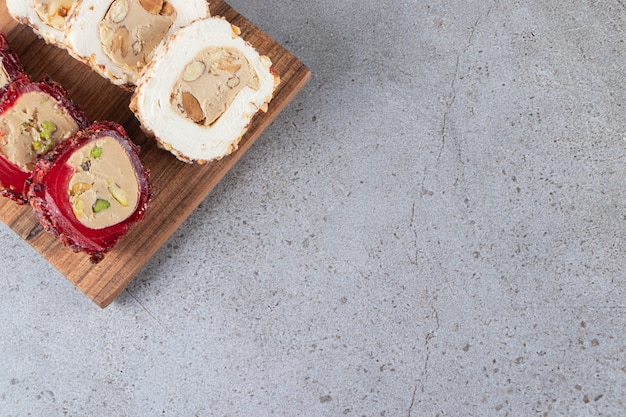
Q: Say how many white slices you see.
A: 3